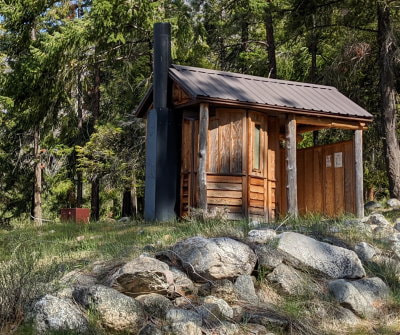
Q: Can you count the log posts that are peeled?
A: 3